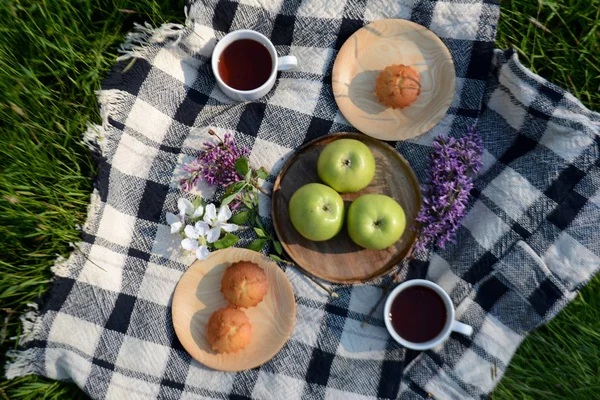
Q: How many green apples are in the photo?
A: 3